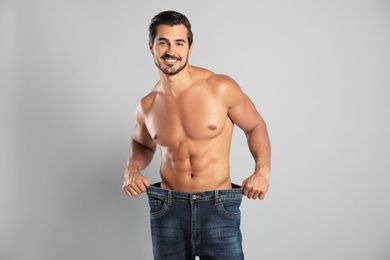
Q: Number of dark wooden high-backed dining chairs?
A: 0